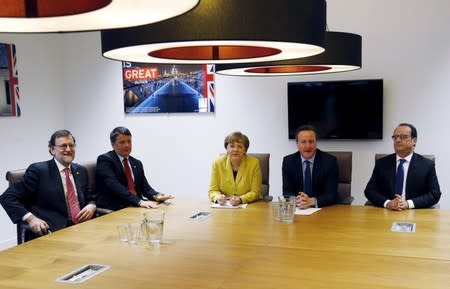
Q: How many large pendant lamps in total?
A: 3